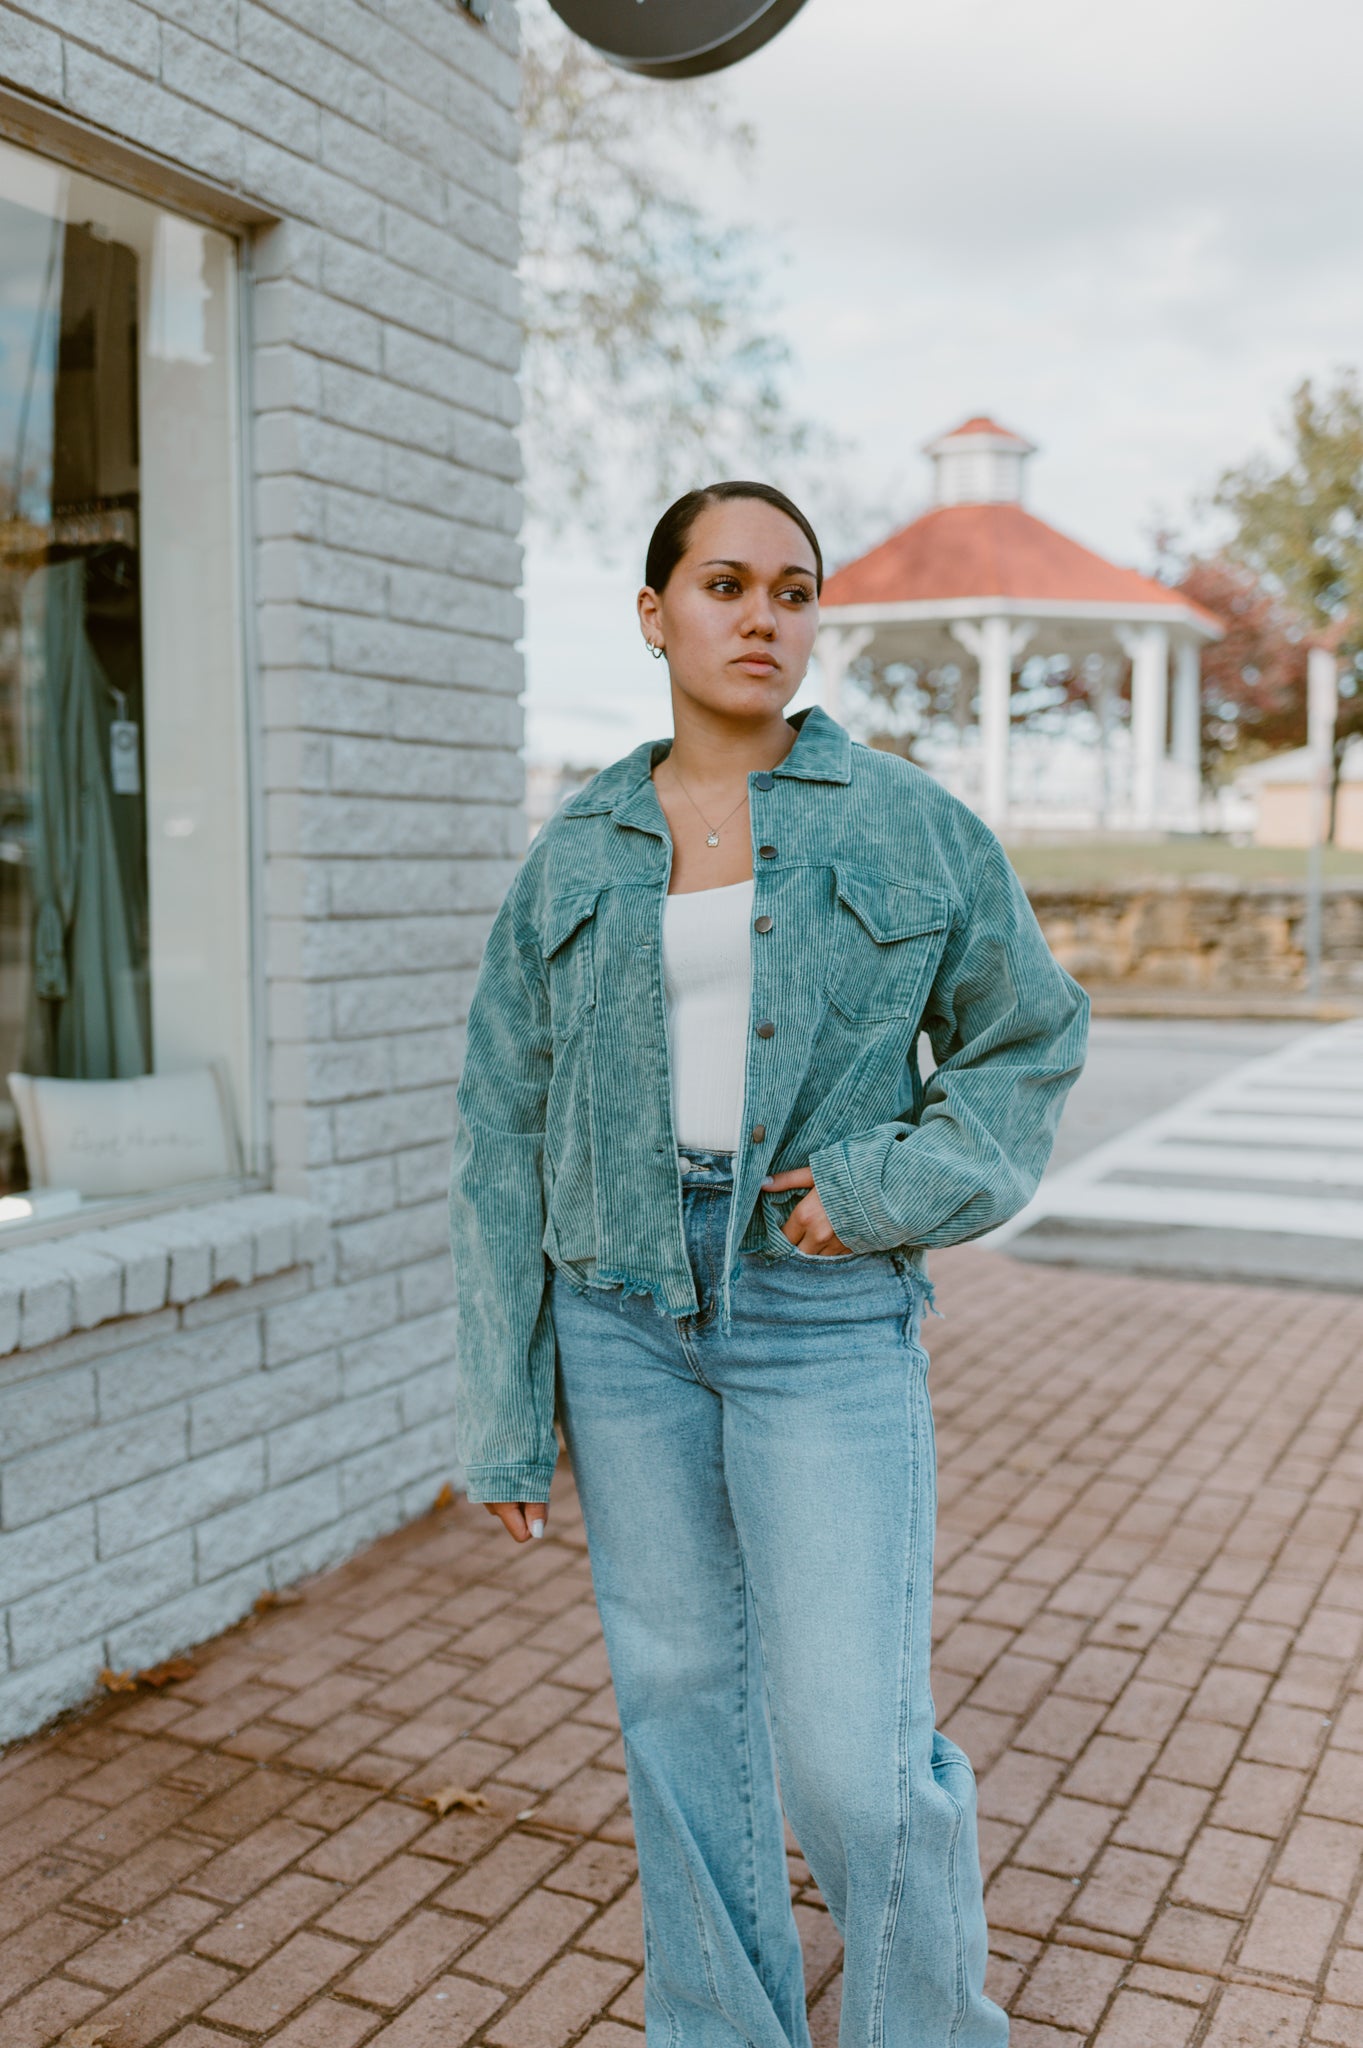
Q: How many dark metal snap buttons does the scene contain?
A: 5